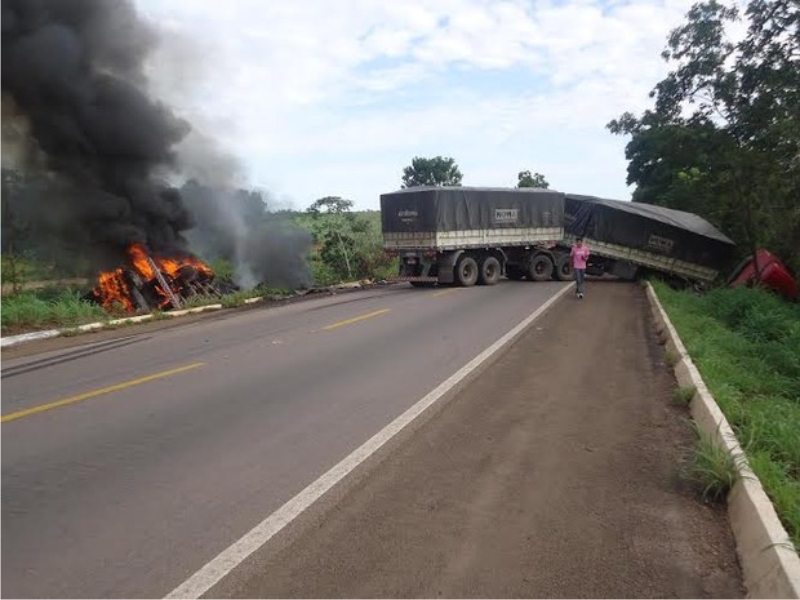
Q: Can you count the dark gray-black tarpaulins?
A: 2